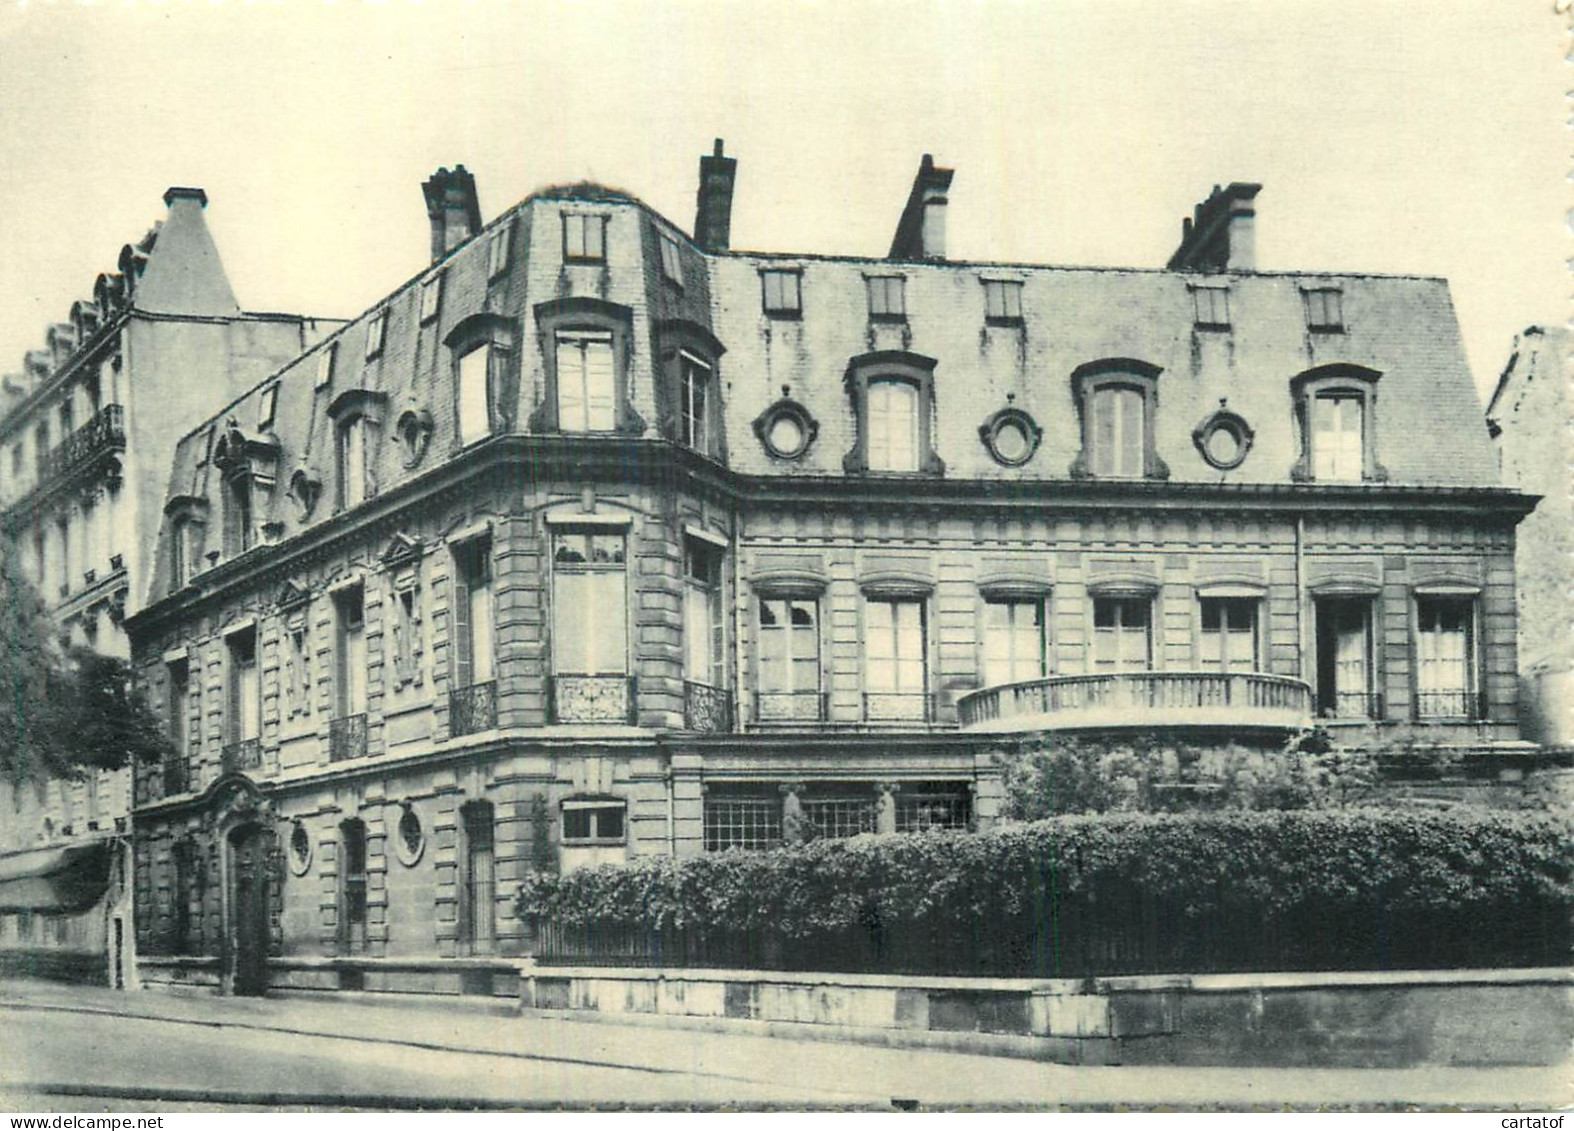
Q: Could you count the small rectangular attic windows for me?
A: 13